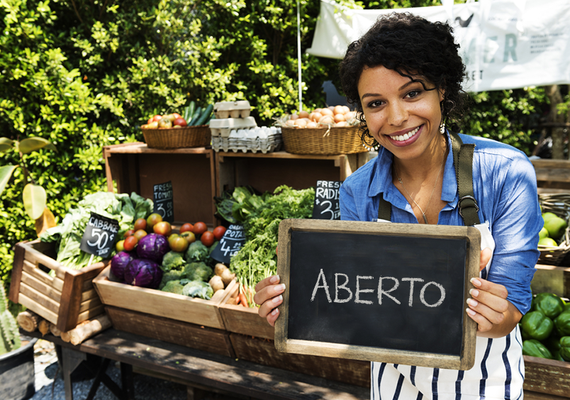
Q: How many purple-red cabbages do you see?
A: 3